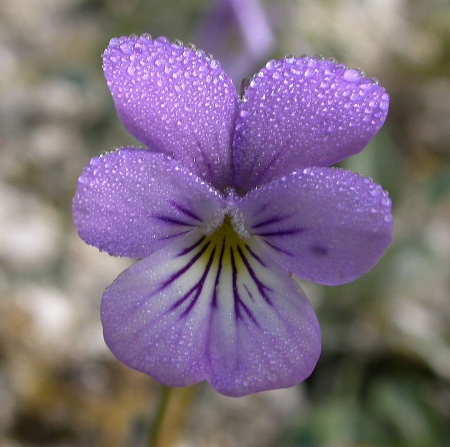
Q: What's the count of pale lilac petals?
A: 5